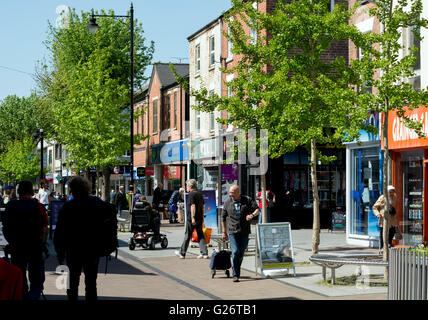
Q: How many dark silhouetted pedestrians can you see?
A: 2